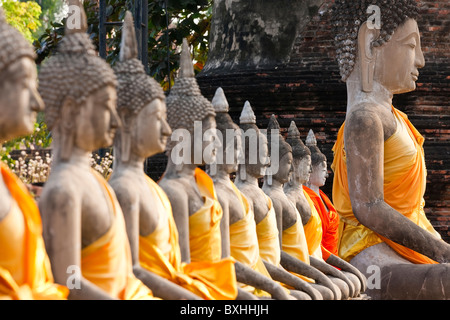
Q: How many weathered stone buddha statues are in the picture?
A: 10